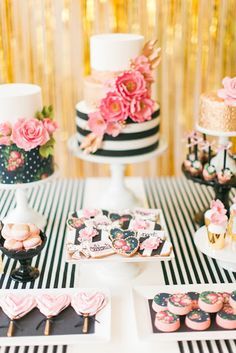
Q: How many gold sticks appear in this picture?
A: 3